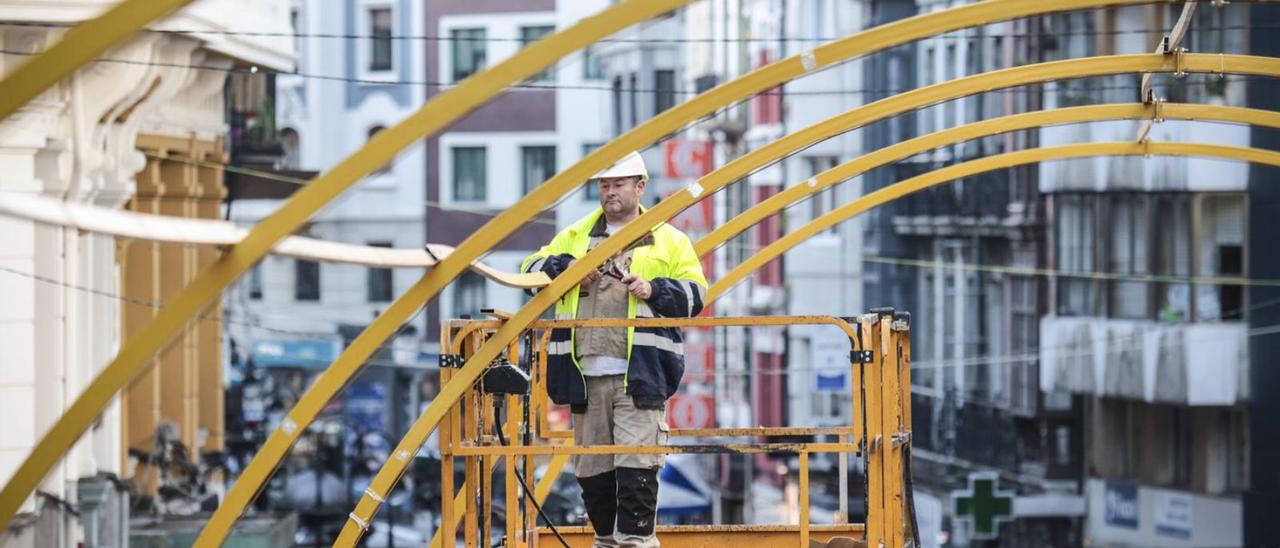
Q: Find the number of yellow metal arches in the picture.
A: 6